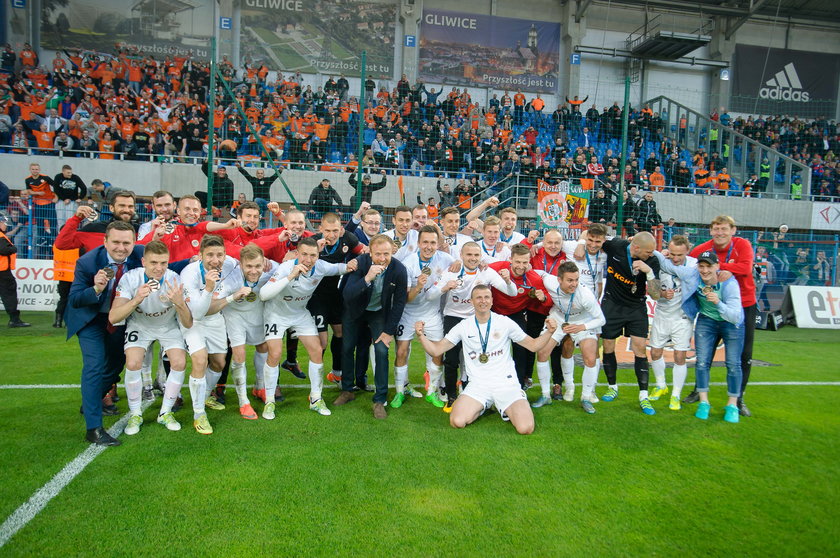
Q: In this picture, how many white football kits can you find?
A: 15